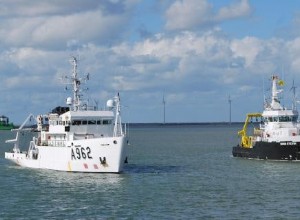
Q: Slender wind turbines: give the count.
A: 3